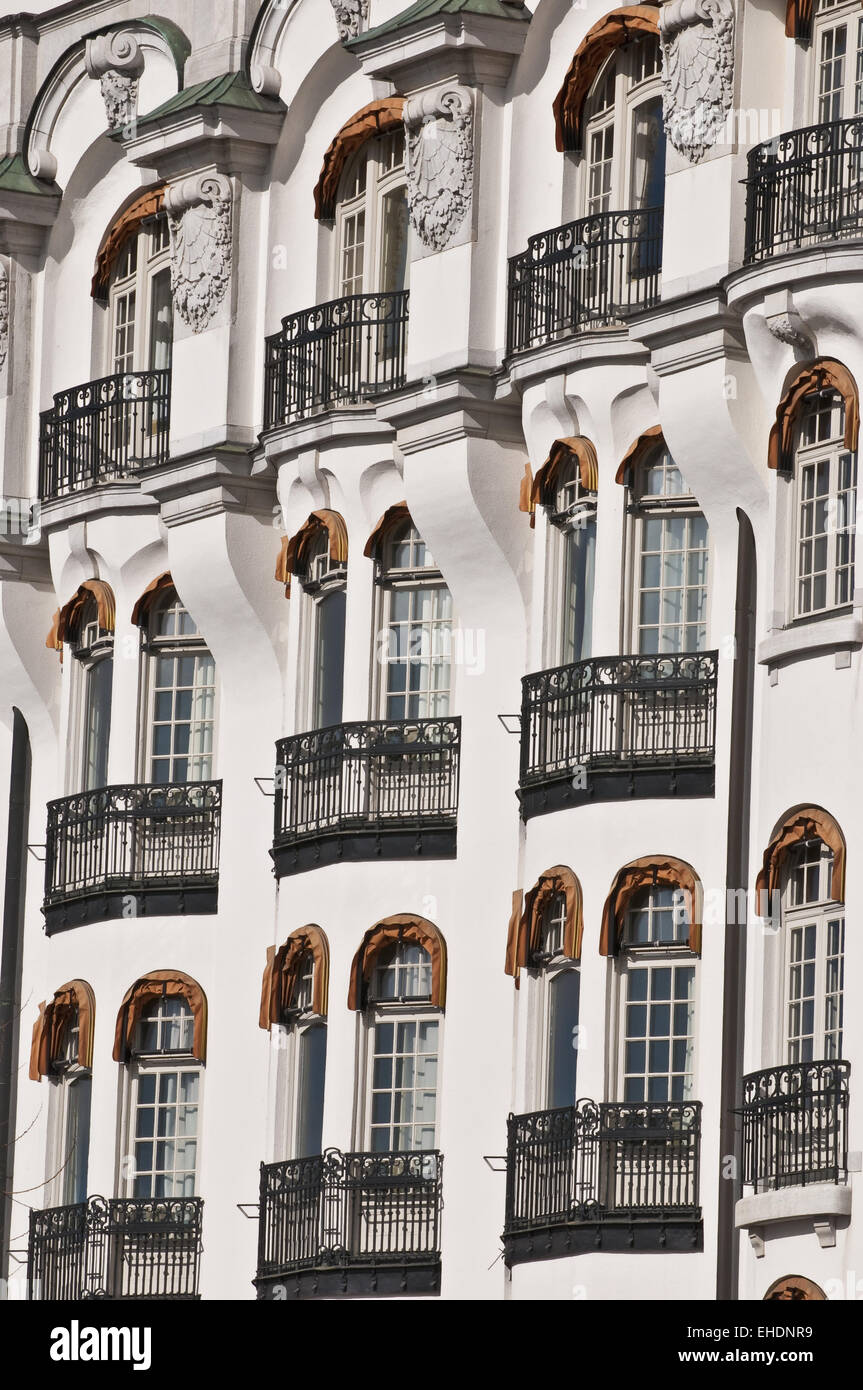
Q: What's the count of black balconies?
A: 11